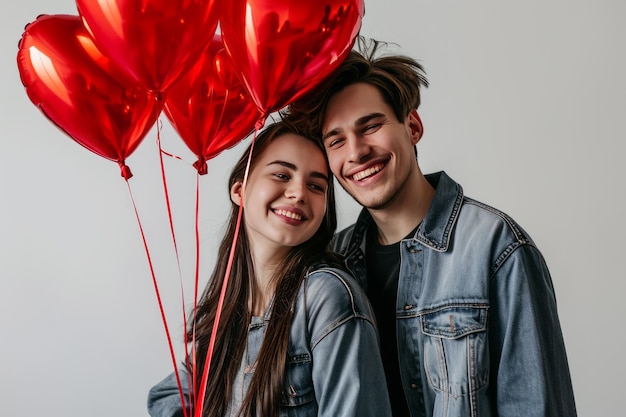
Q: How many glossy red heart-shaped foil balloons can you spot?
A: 4